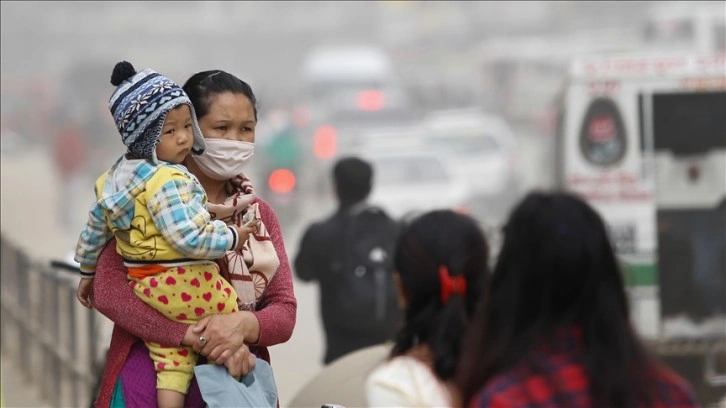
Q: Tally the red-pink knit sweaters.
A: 1